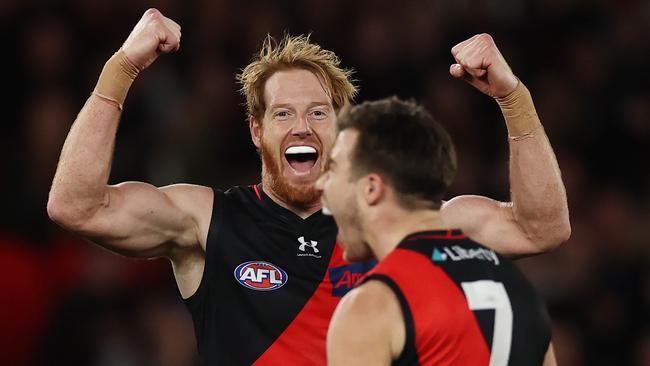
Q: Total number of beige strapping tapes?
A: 2